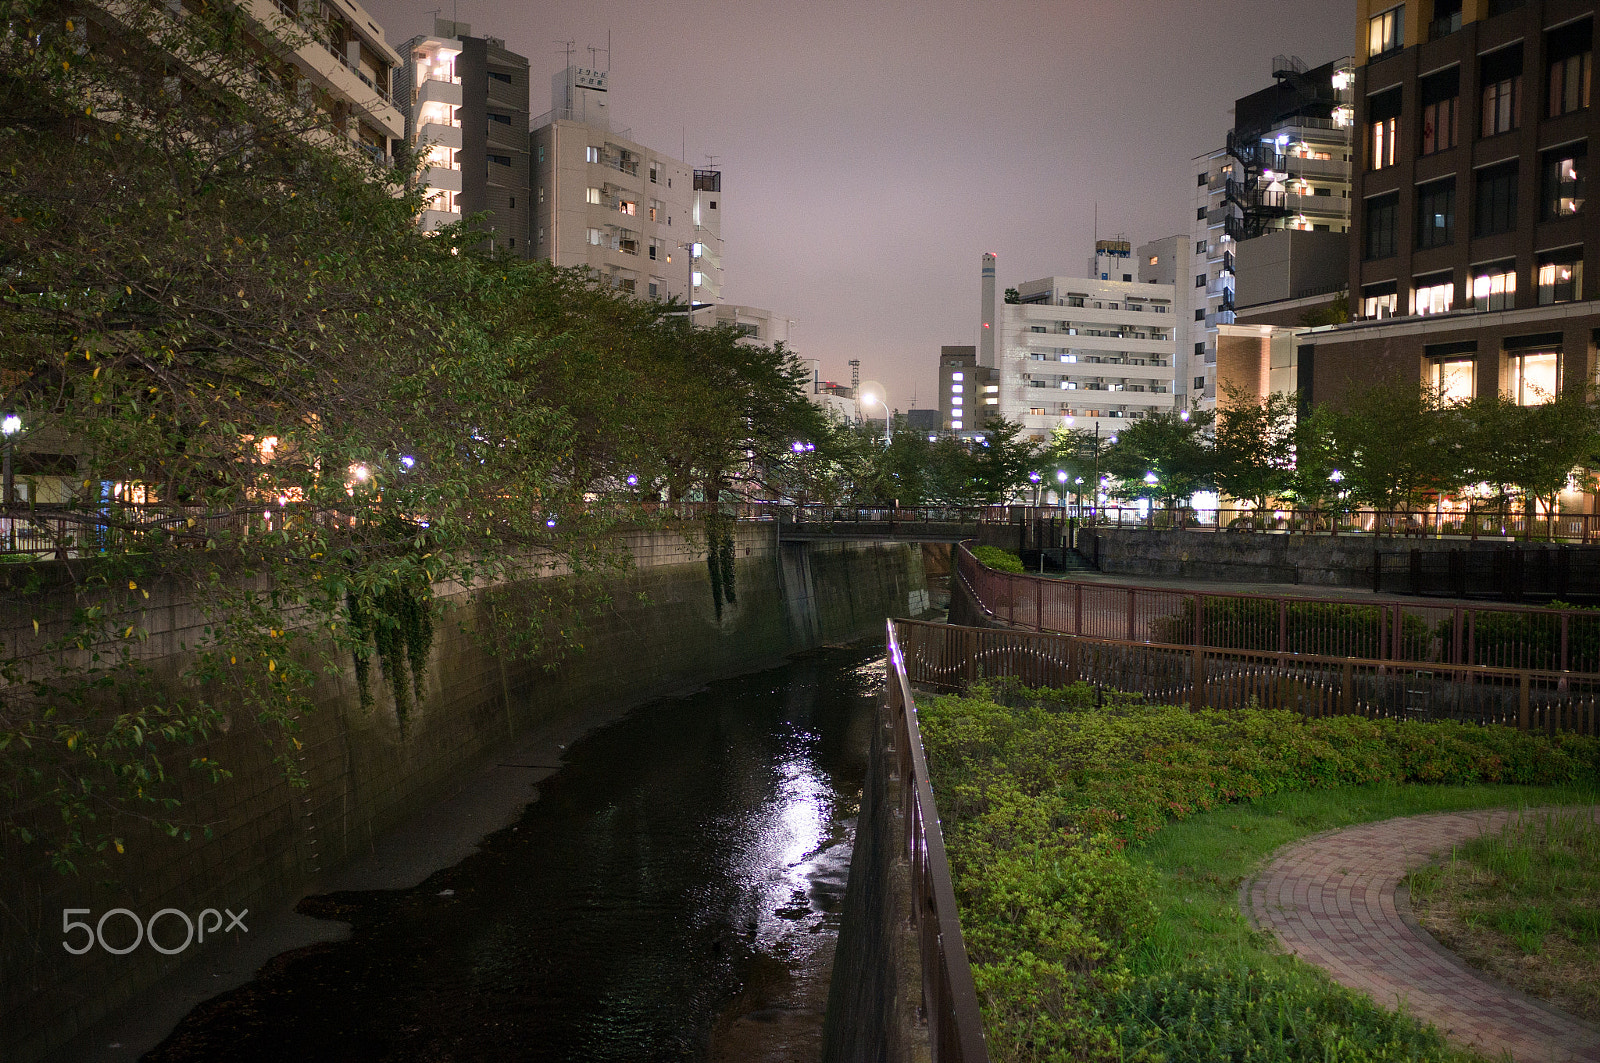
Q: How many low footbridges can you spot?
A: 1